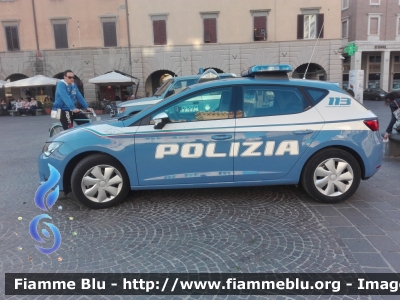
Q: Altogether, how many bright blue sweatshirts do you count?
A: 1